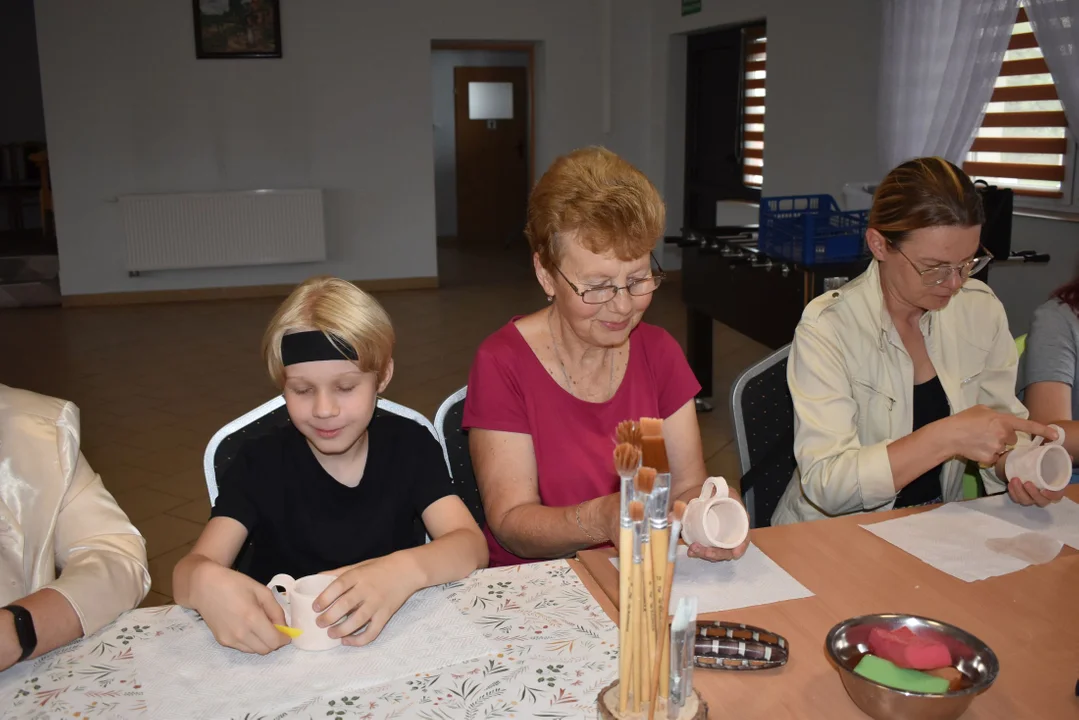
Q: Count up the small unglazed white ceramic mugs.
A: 3